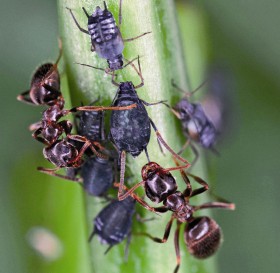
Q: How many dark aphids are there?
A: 6